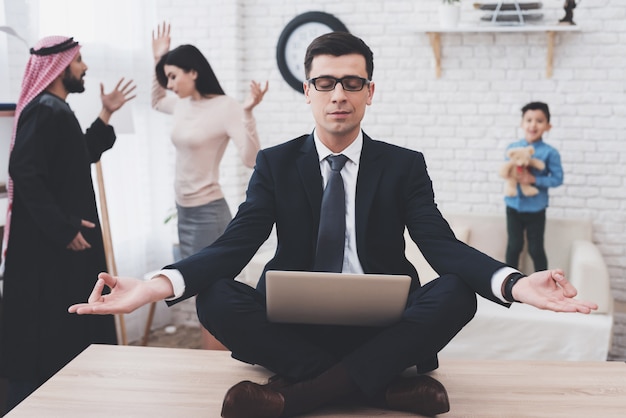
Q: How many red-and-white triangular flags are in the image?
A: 0